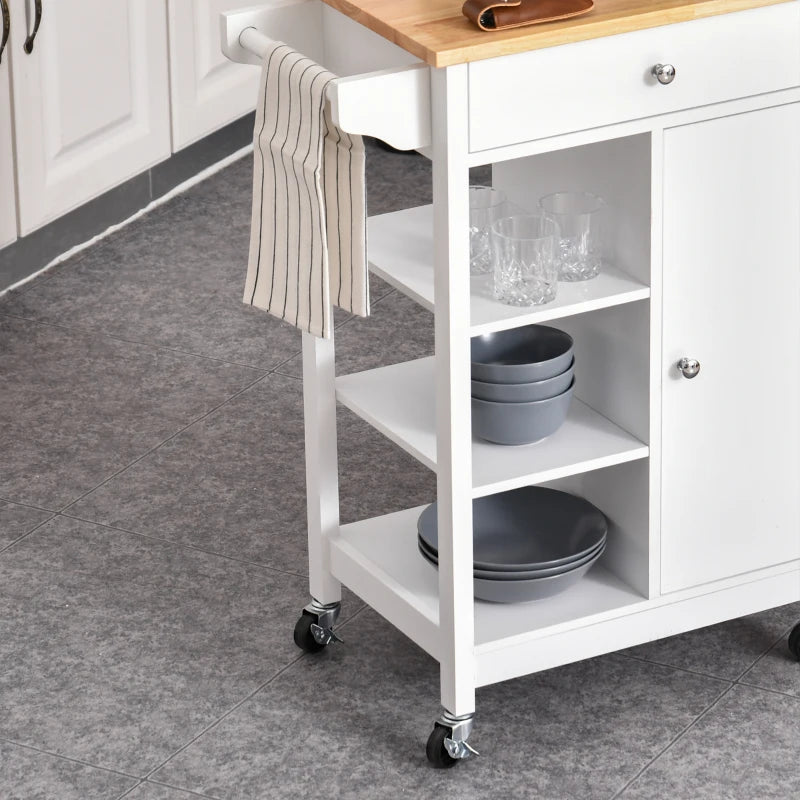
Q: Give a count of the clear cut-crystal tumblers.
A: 3